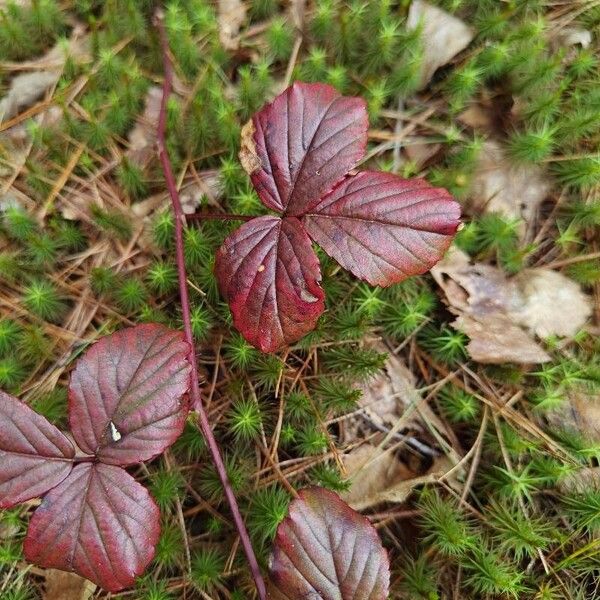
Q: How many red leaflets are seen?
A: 7